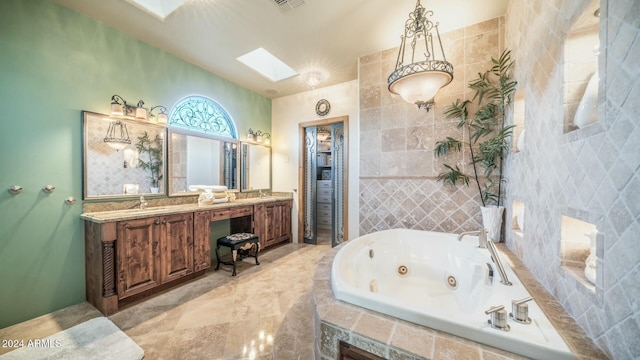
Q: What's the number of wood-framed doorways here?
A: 1